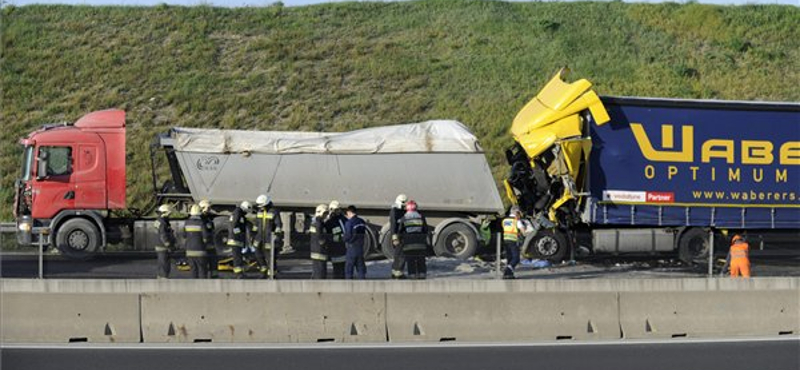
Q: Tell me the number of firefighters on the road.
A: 9